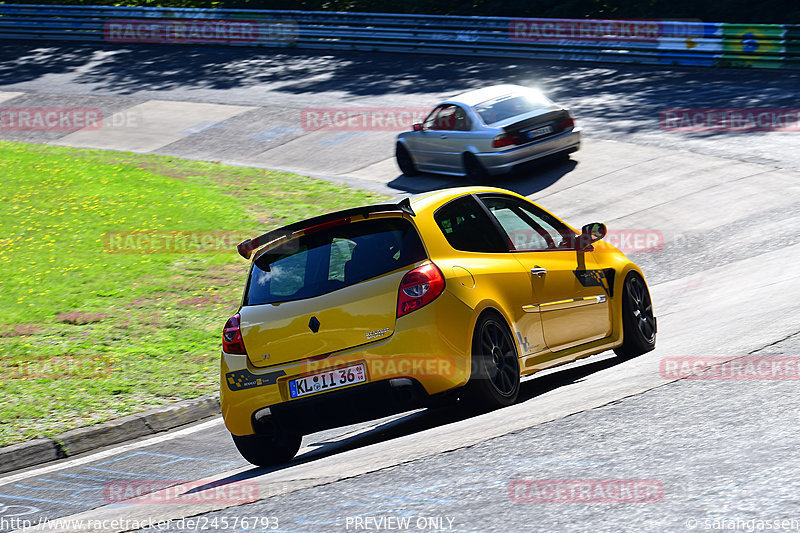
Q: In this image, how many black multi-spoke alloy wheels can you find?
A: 2